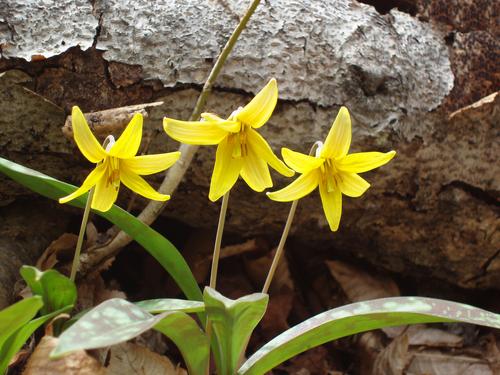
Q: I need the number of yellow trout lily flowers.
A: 3